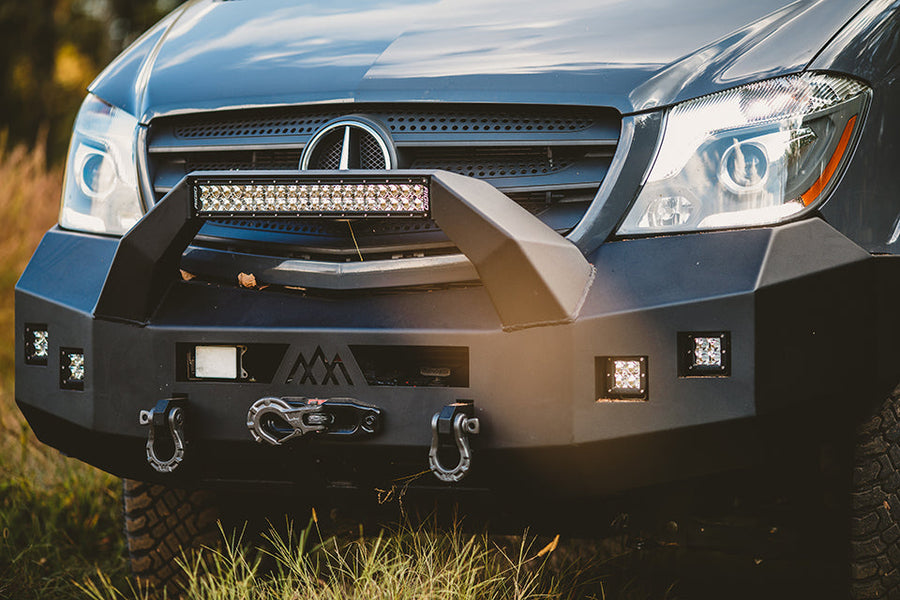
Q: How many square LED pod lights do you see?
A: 4